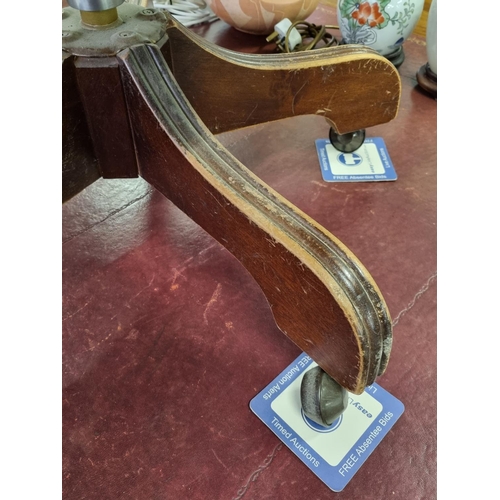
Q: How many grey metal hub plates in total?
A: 1